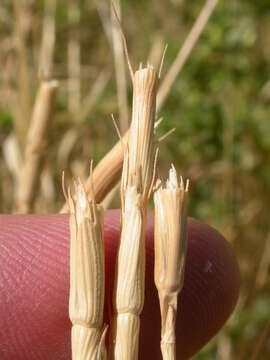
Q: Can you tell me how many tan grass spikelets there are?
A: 3